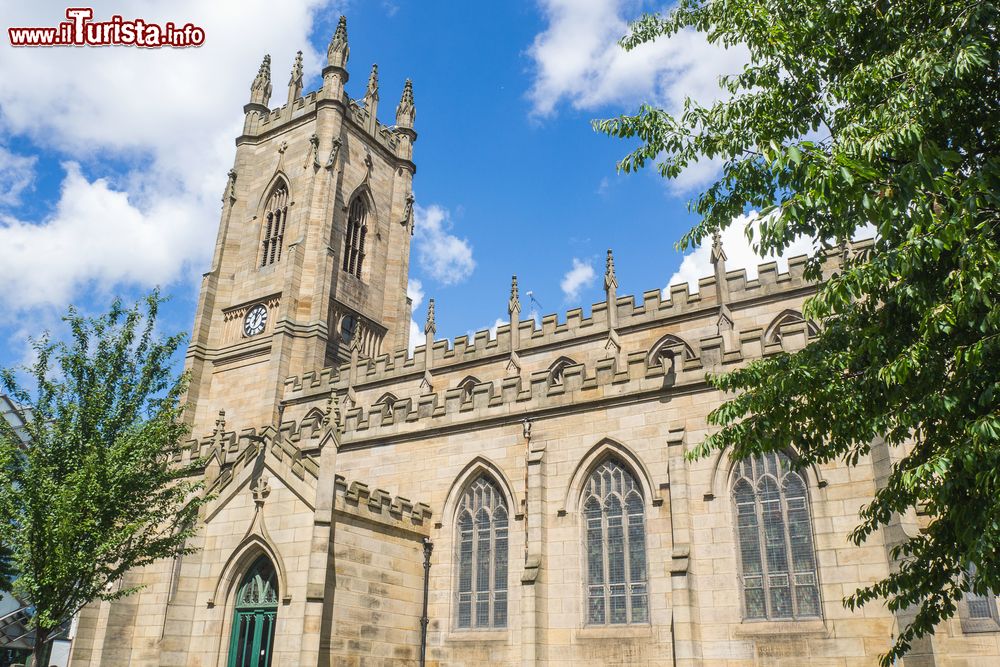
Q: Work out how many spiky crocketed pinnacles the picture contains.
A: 12